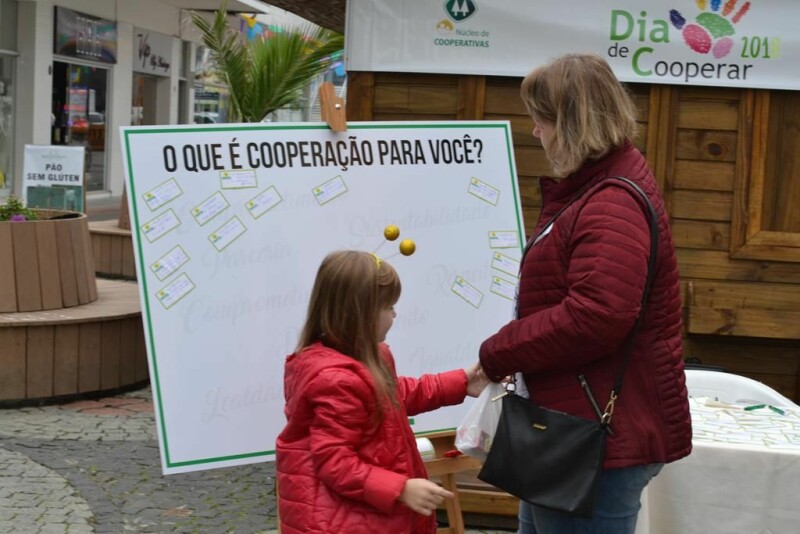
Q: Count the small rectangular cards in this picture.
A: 14